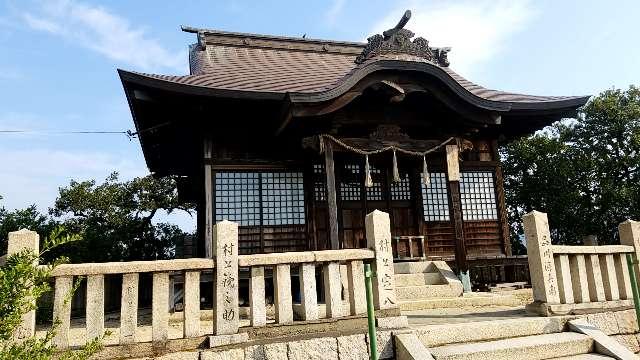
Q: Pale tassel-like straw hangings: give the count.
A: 3